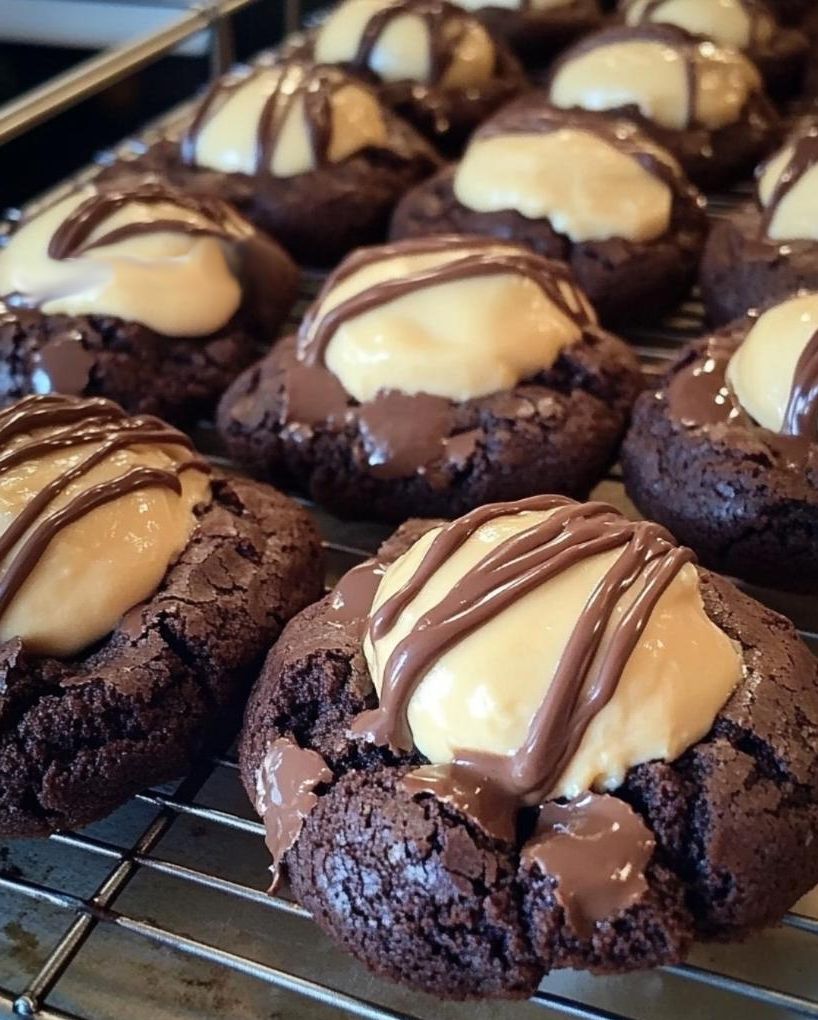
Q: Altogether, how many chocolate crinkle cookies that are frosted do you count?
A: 12